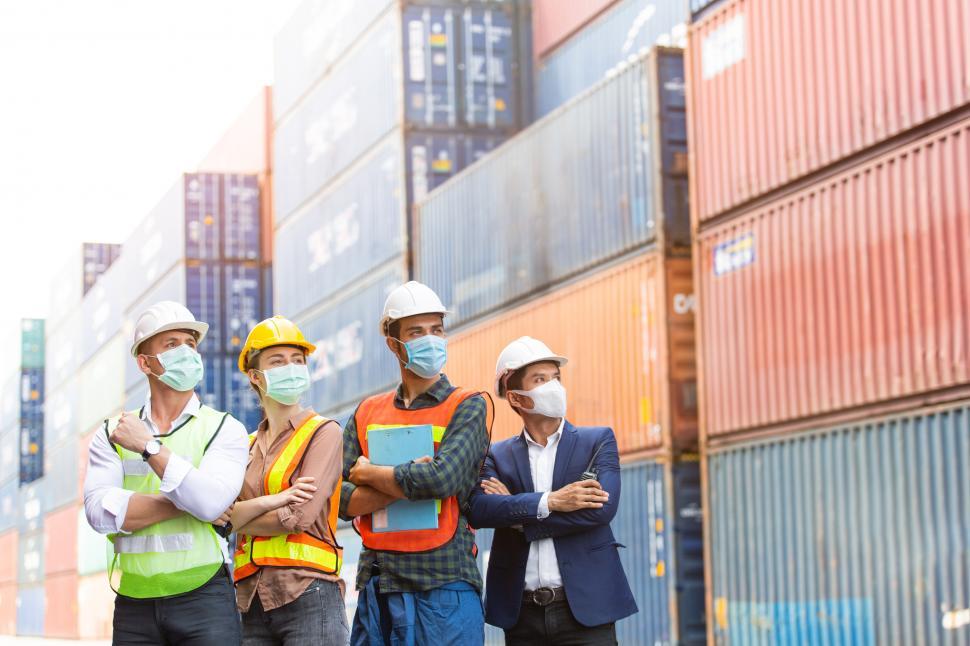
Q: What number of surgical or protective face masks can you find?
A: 4